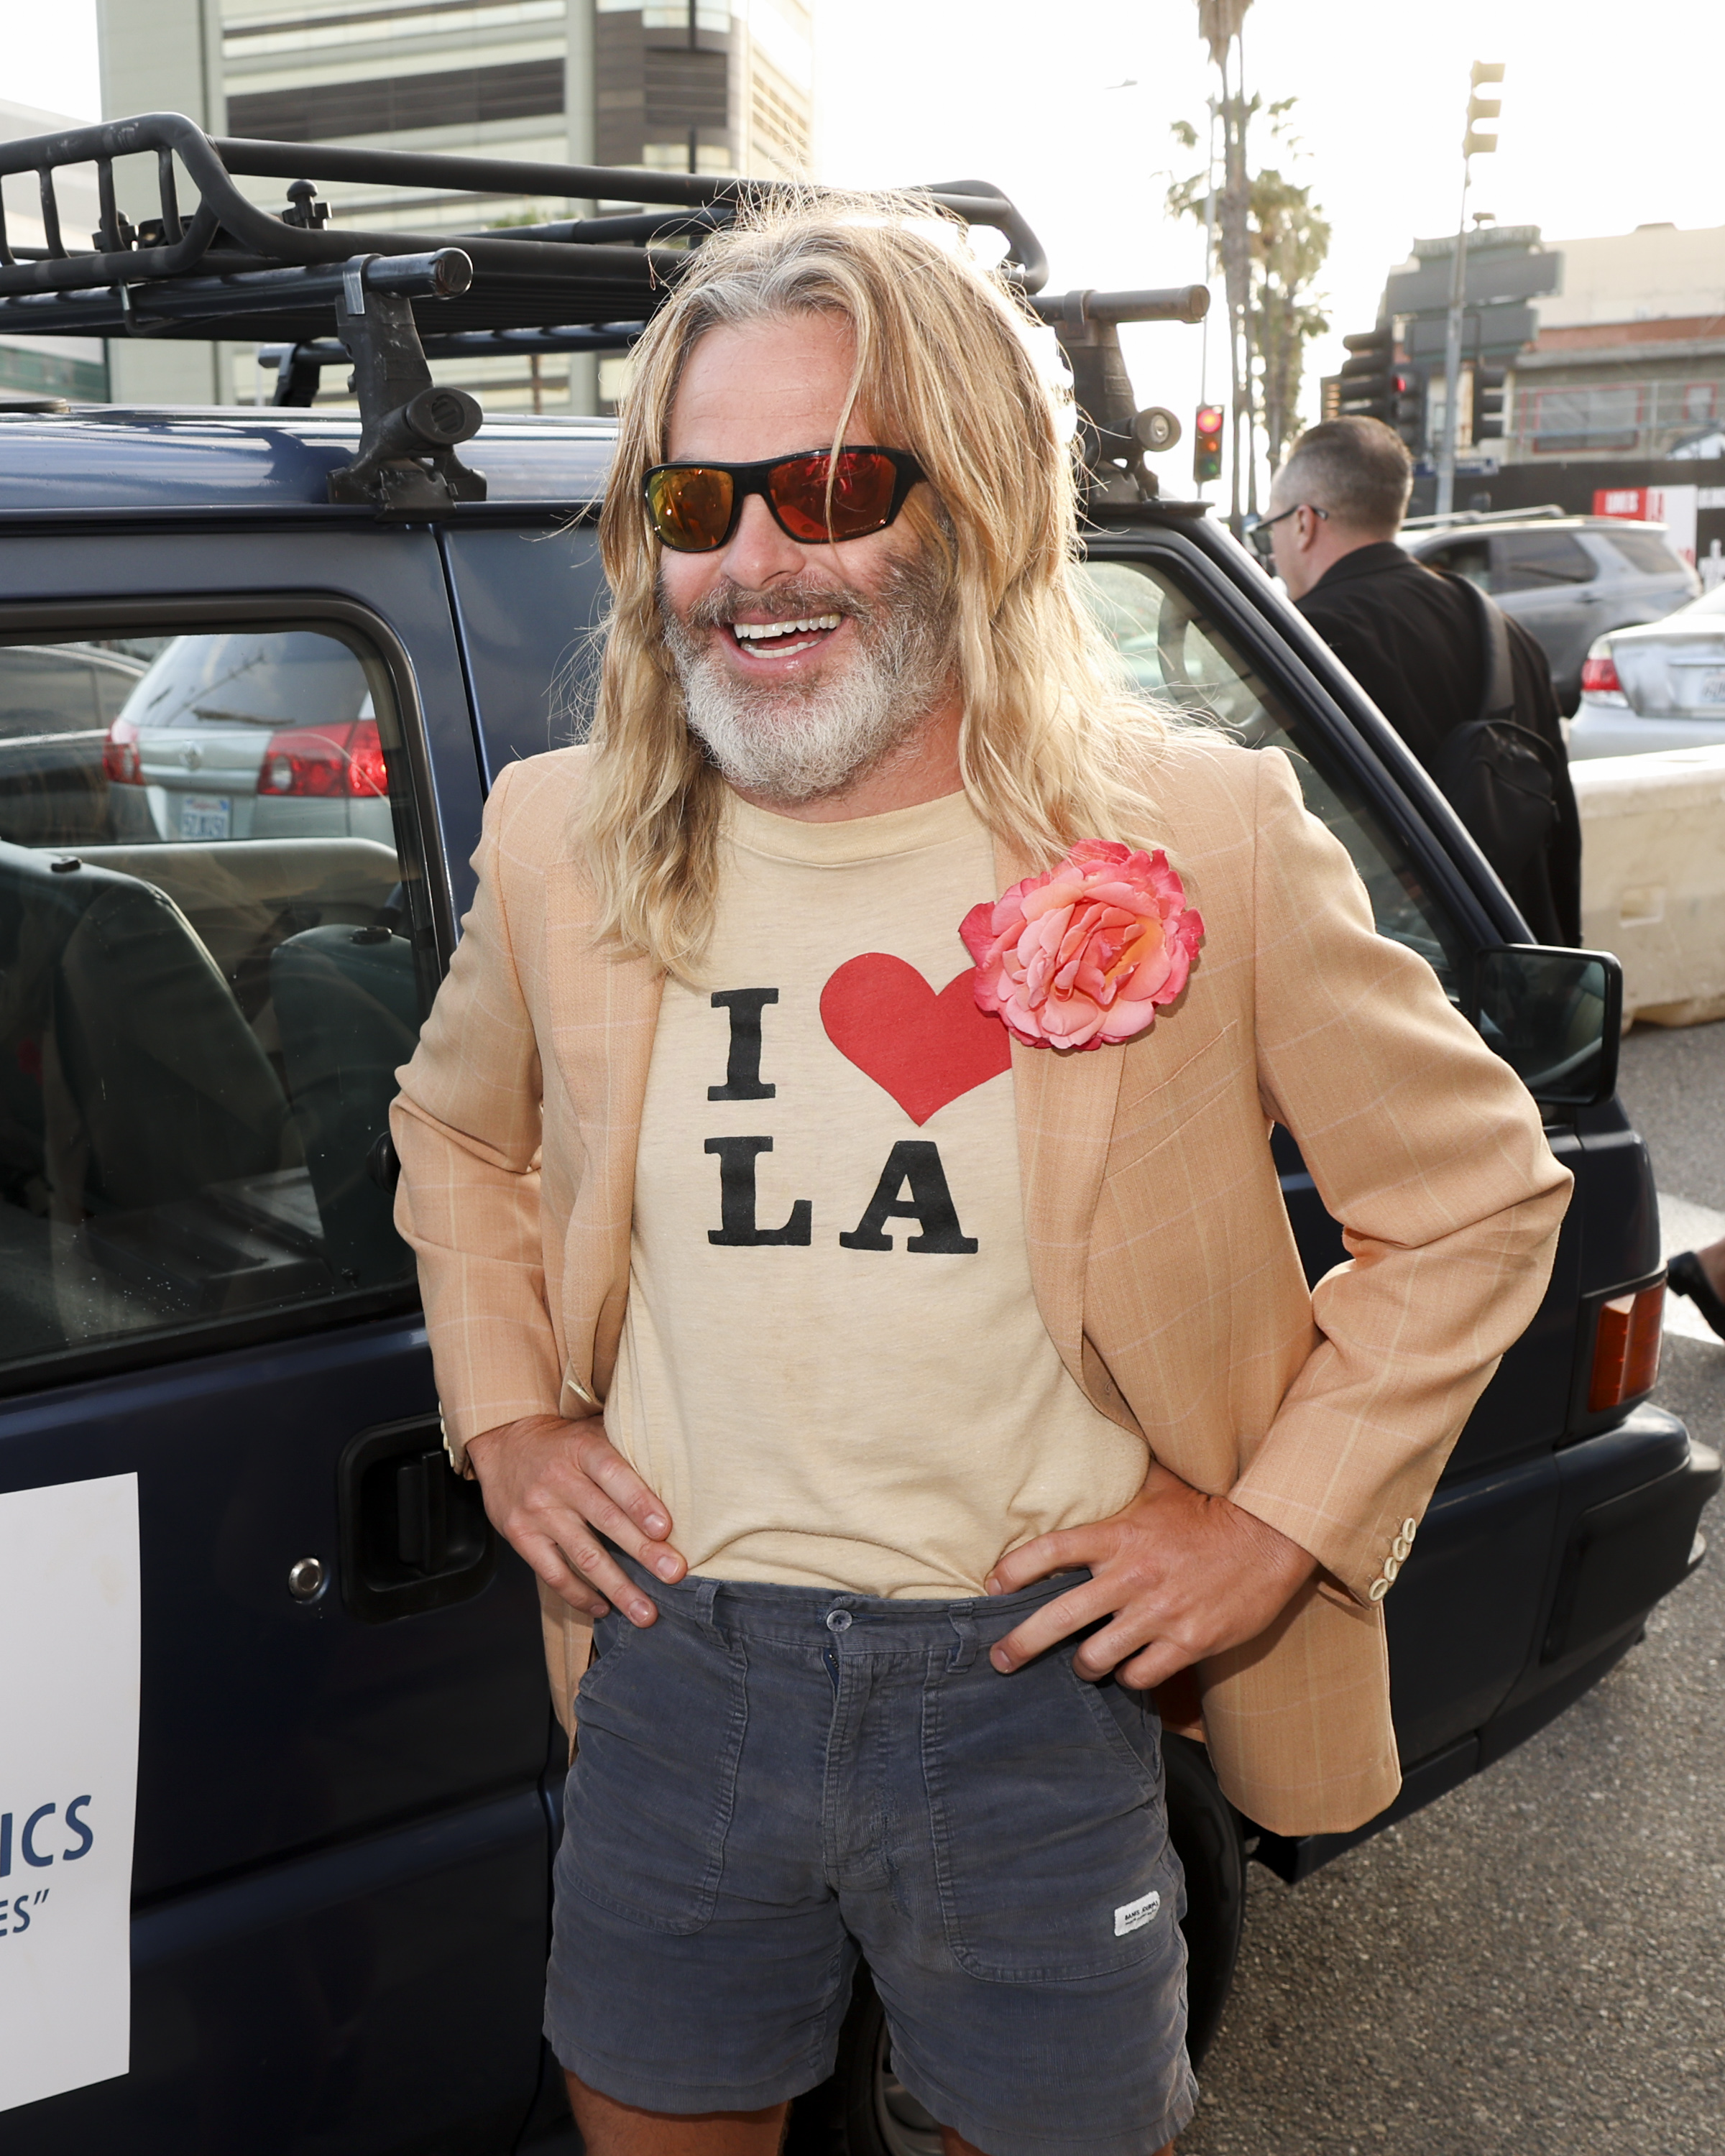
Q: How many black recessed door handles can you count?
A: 1